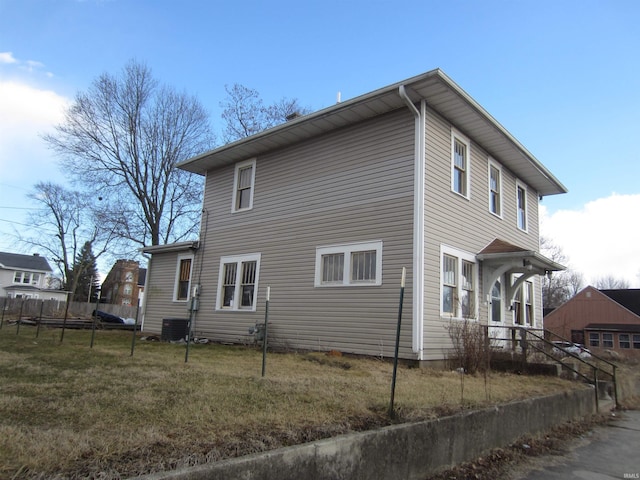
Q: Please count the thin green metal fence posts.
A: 9